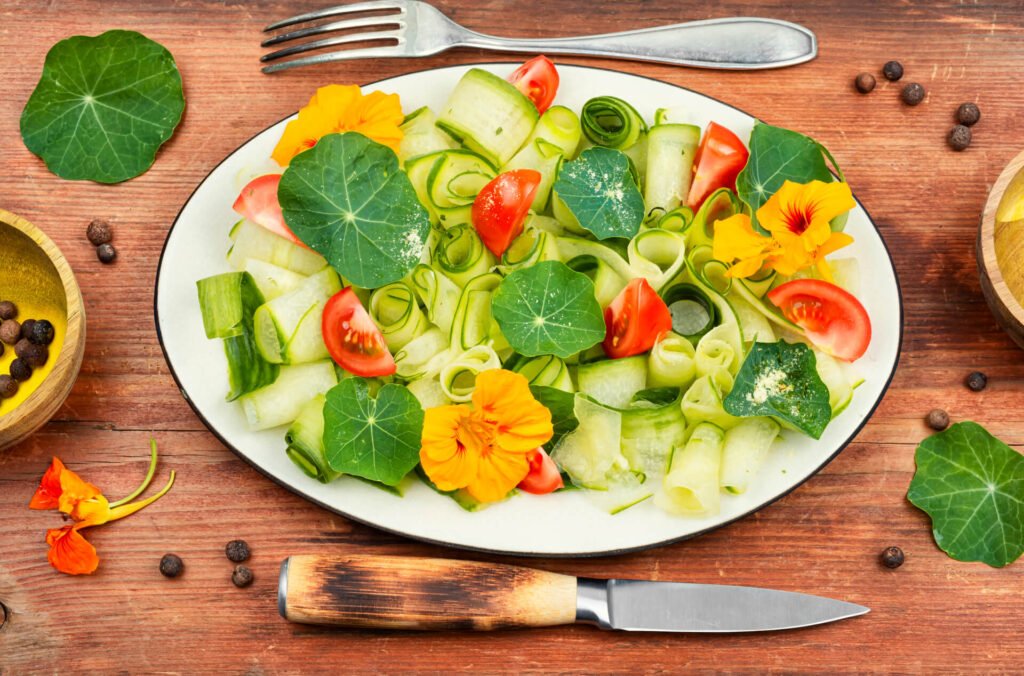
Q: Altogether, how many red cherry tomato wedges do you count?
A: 8